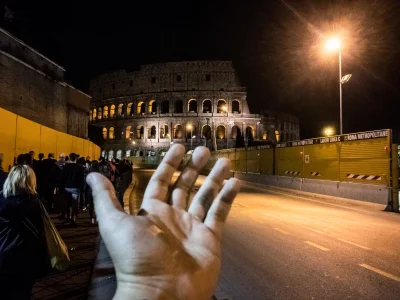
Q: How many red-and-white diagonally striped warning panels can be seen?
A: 3